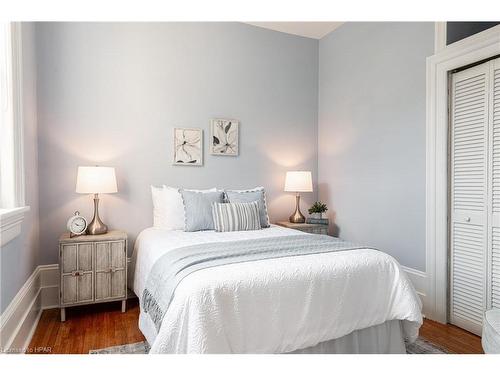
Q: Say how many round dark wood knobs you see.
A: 2